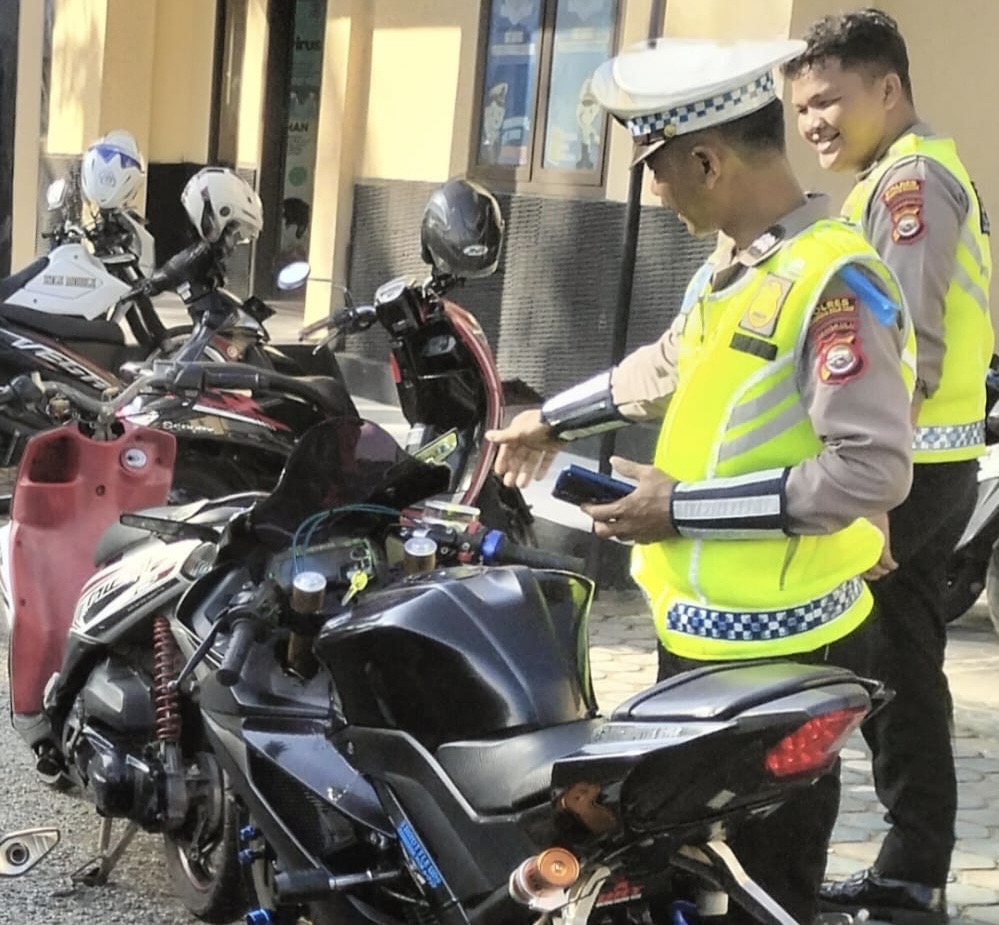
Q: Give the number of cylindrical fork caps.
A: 2